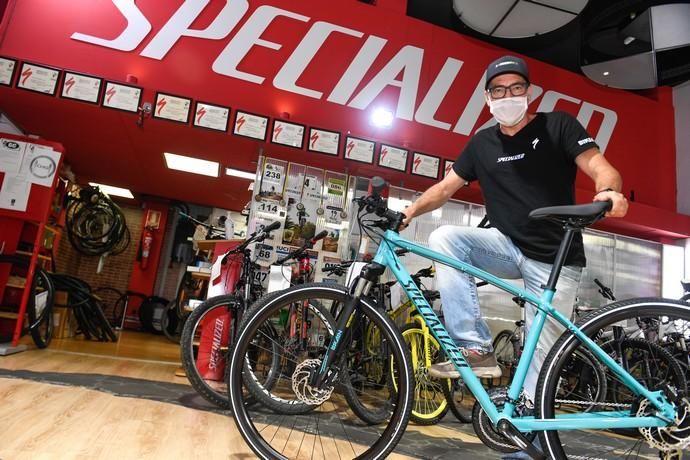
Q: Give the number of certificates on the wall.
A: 13